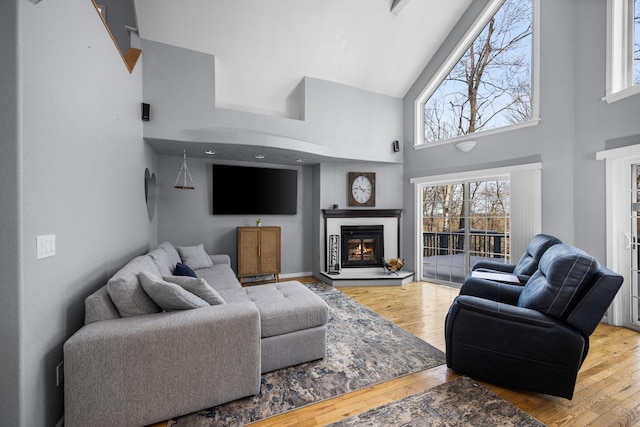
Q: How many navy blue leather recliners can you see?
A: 2